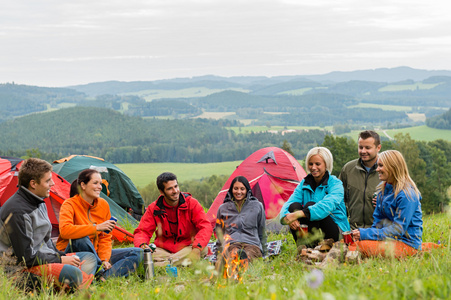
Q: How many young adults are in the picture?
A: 7